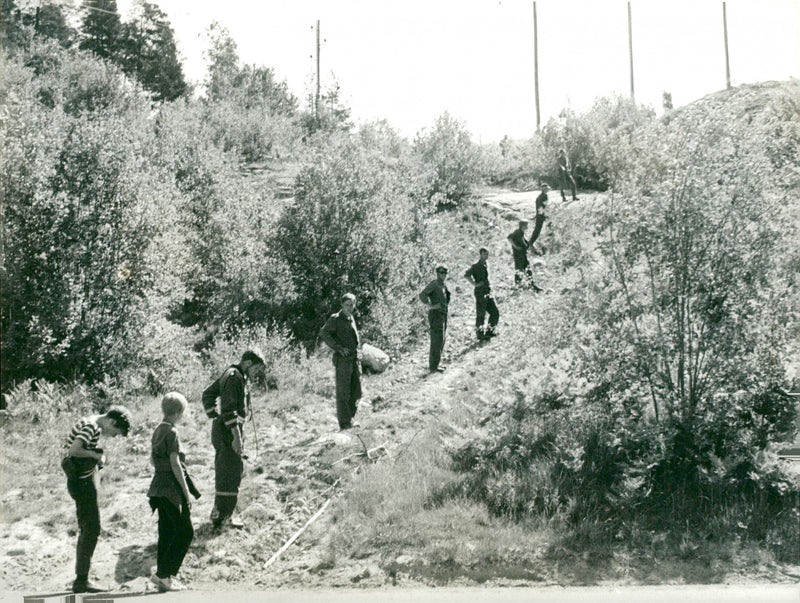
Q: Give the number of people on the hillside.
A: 9